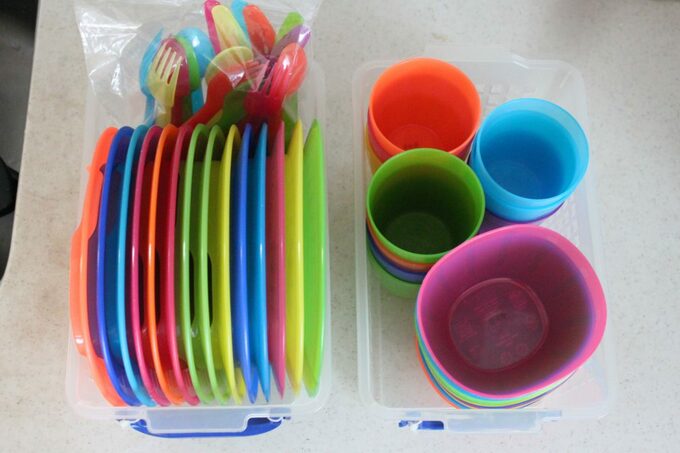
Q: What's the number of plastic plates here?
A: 14